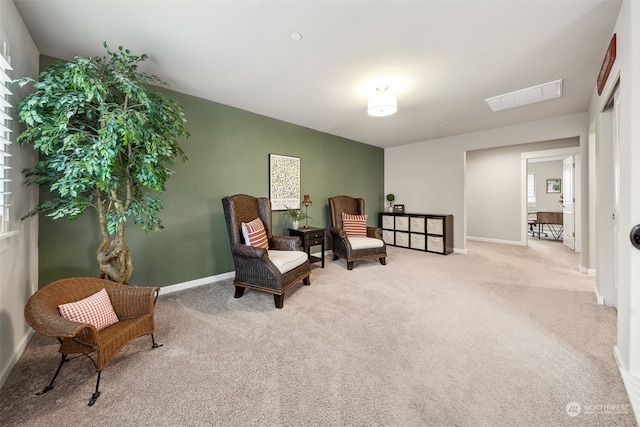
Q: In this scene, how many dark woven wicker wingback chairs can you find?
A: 2